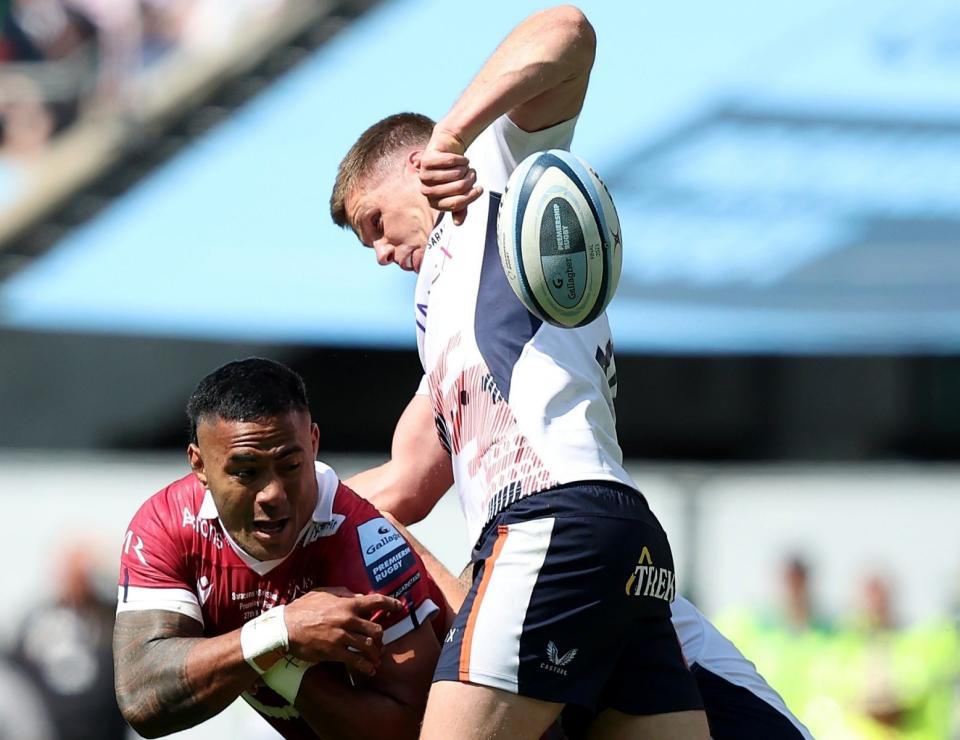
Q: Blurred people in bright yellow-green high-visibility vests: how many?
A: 2